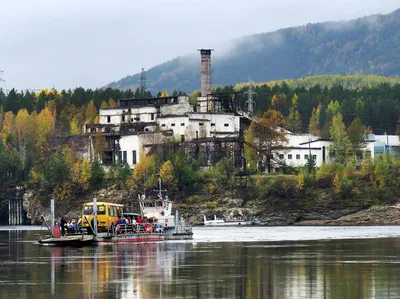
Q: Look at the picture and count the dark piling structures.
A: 1